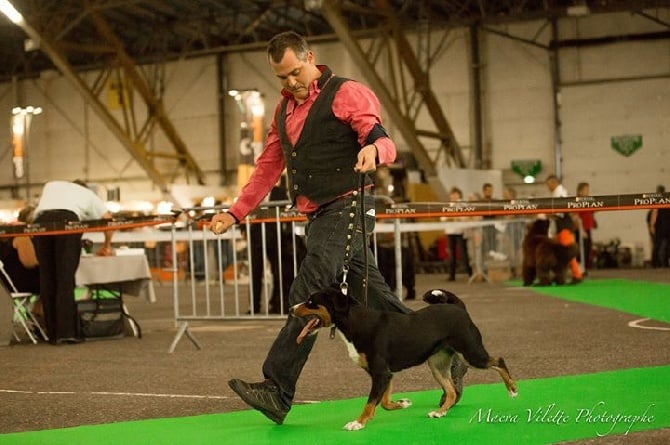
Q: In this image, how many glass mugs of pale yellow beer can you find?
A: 0